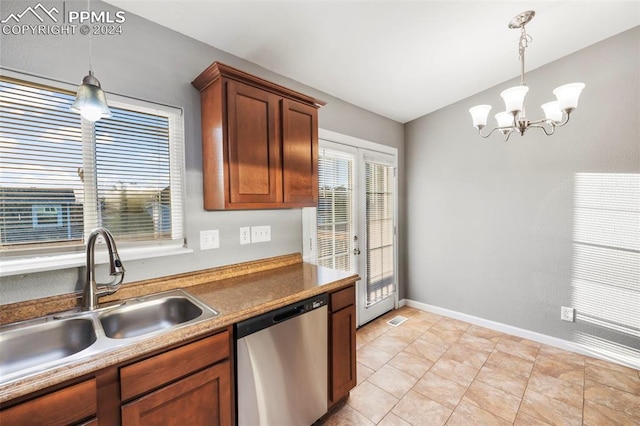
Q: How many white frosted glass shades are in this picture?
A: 5